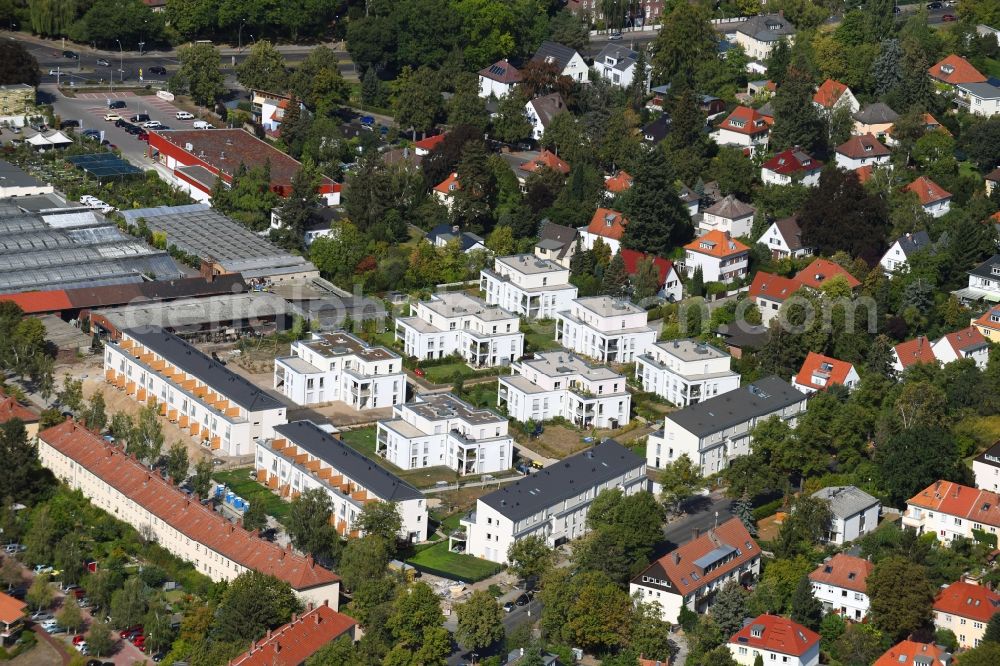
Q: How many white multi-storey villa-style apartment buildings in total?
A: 7